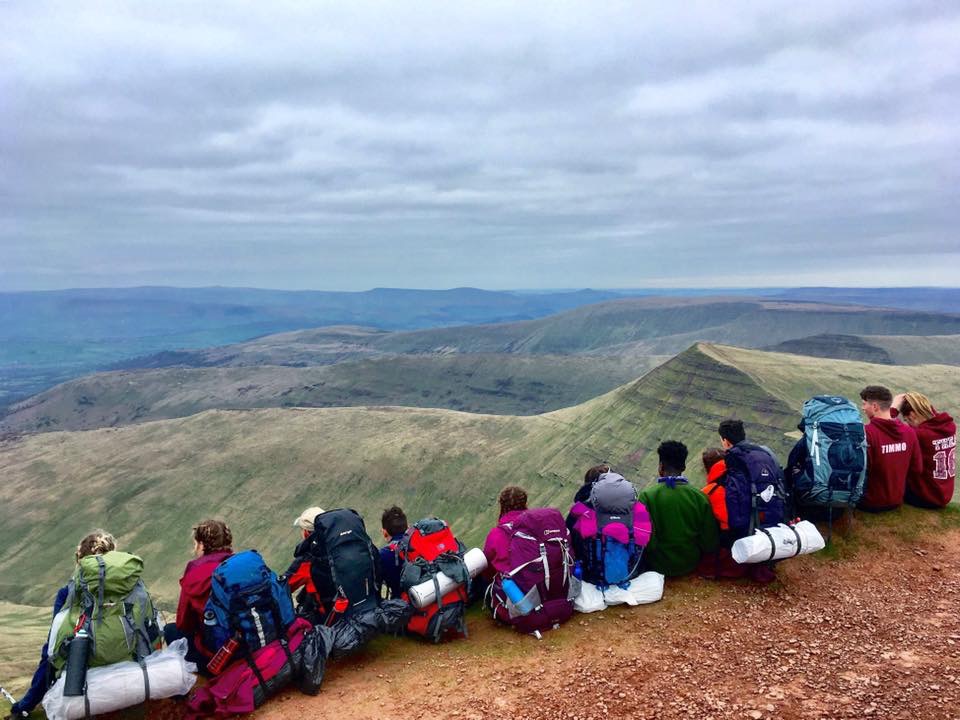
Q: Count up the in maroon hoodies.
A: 2